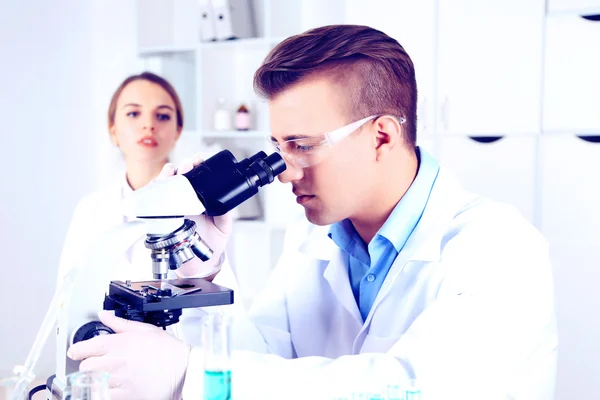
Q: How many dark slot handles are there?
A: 3